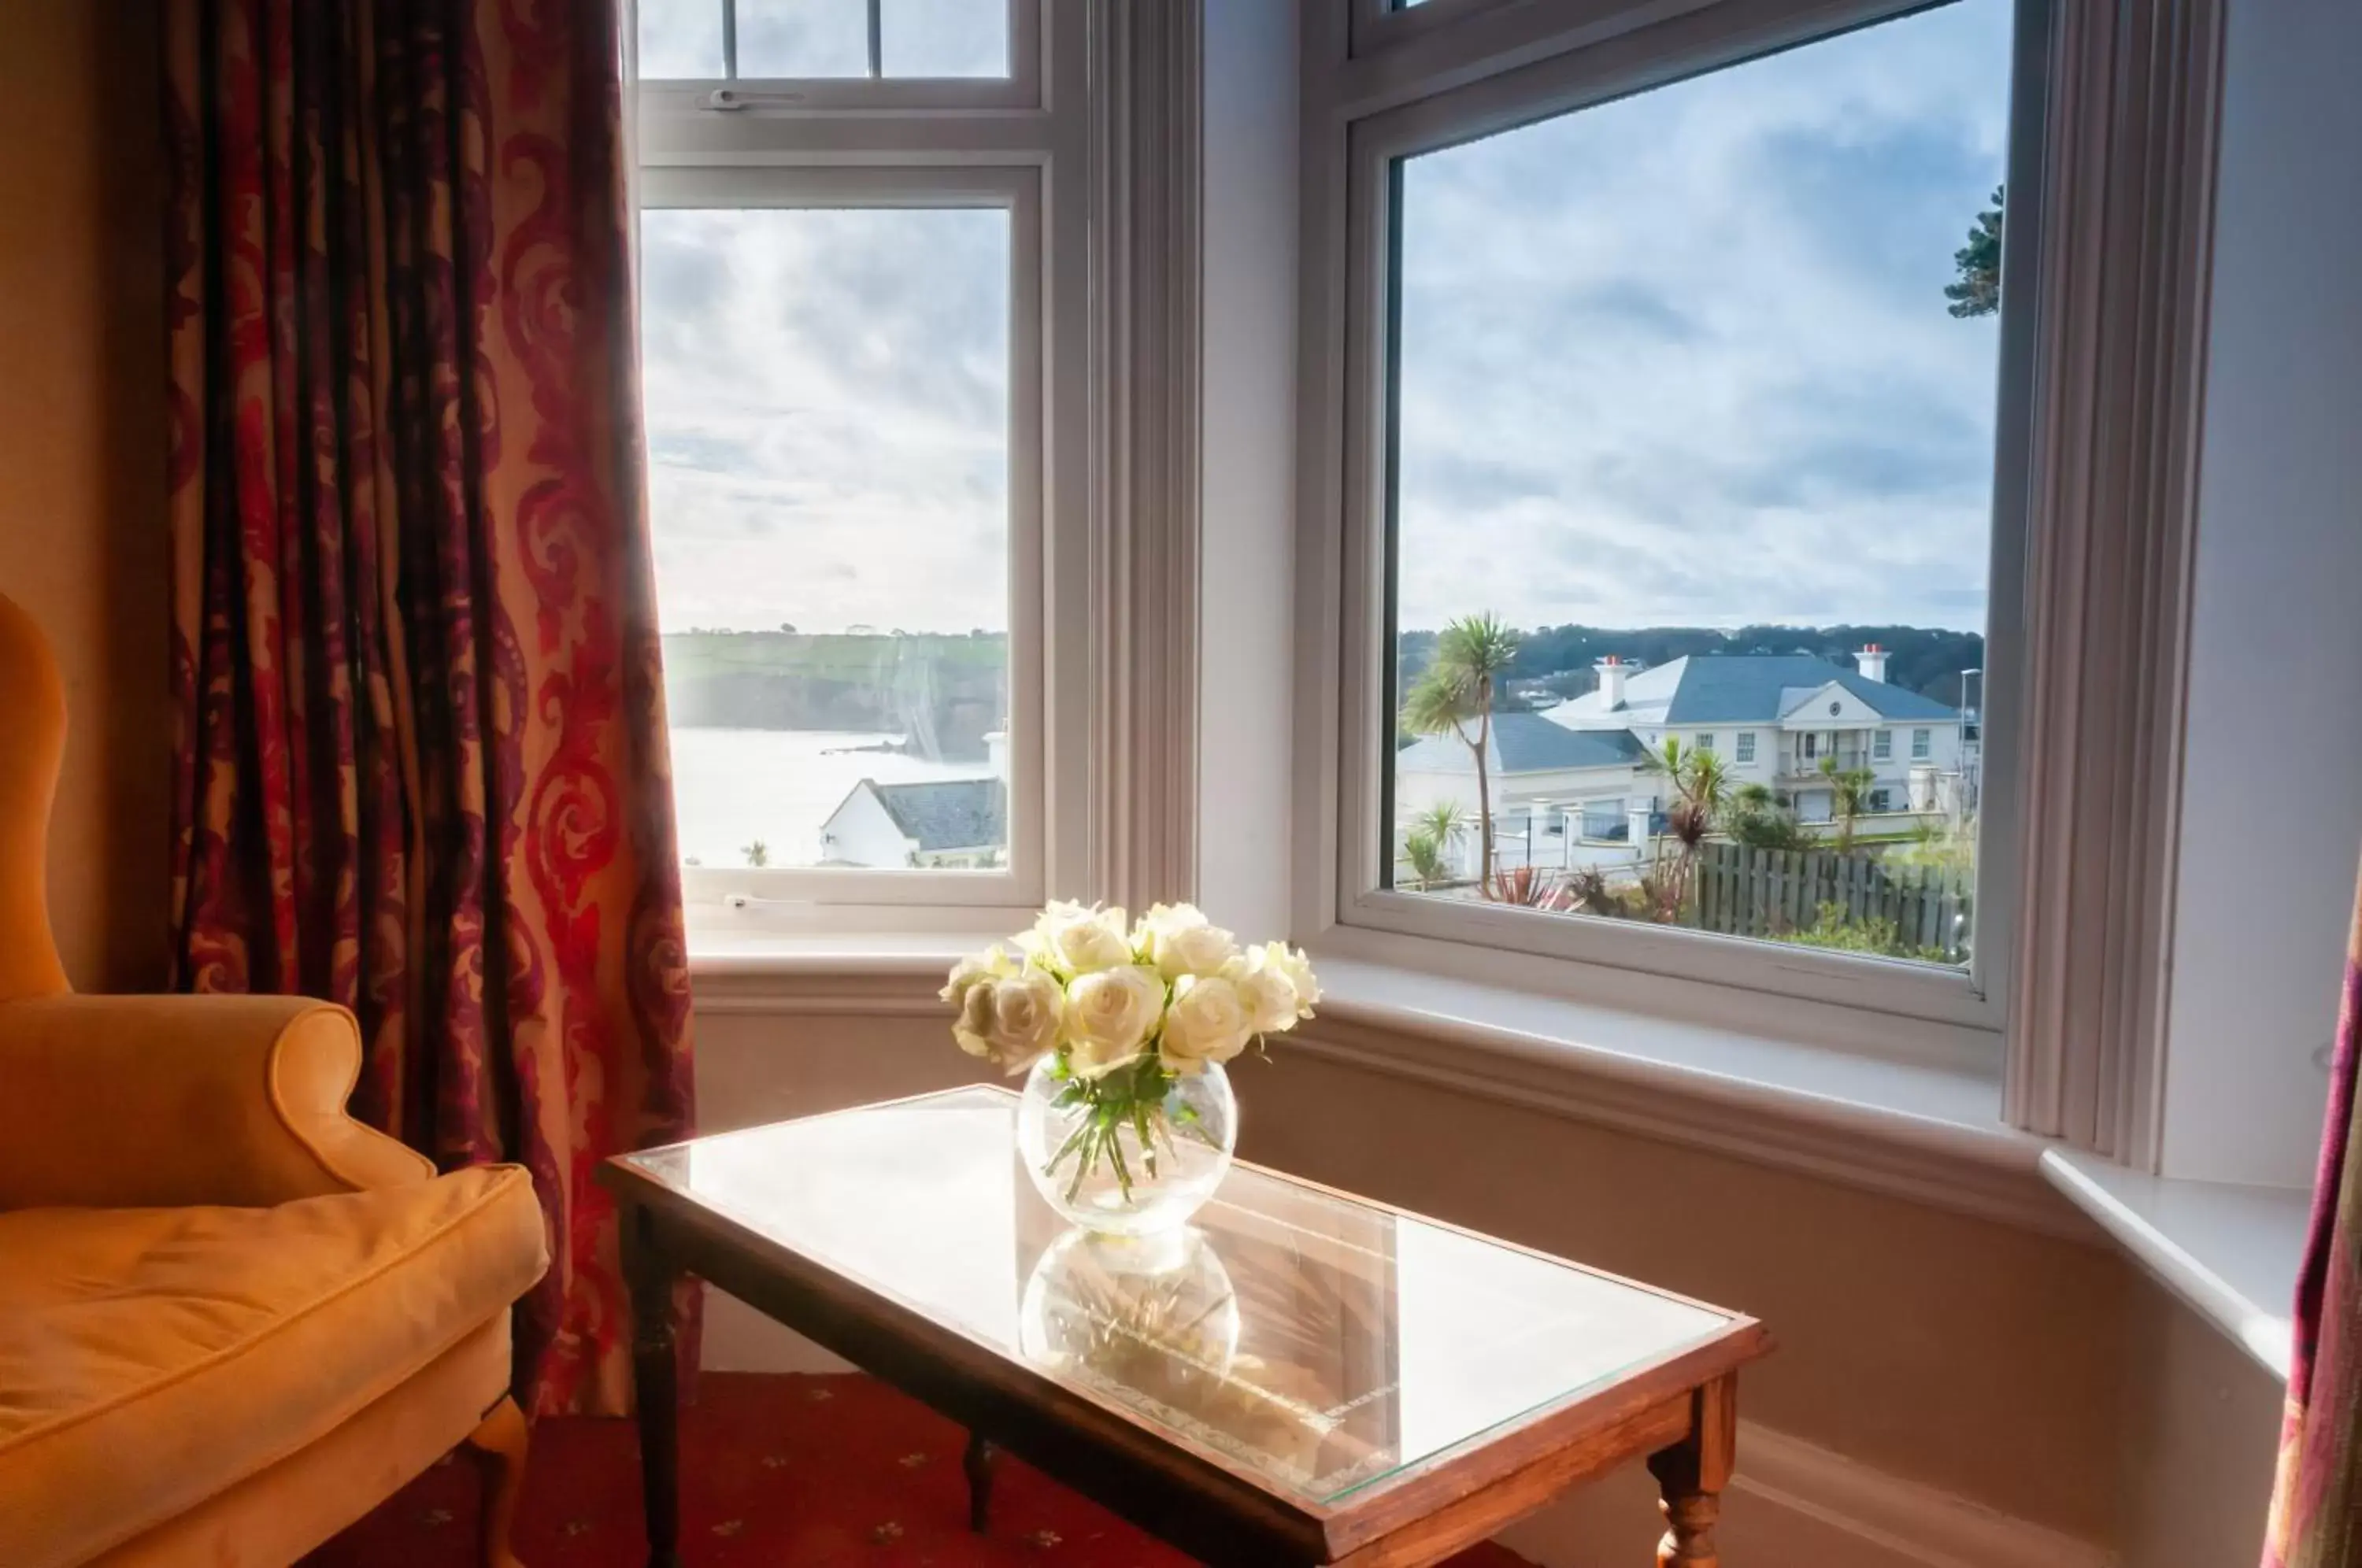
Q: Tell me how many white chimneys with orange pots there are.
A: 2